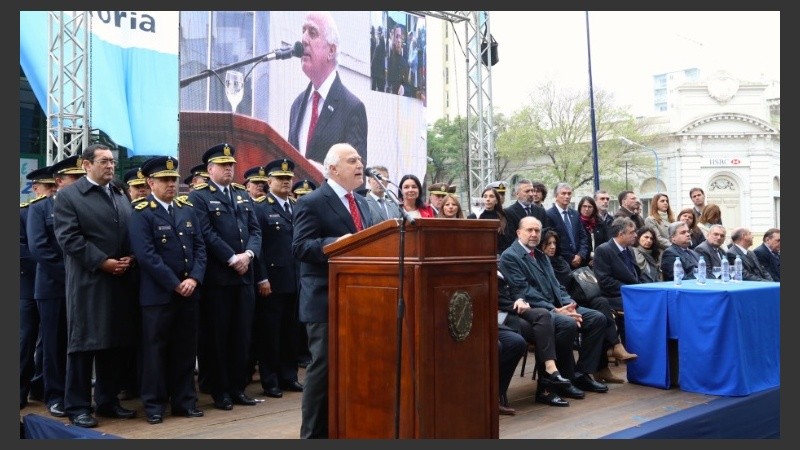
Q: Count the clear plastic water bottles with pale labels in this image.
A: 4